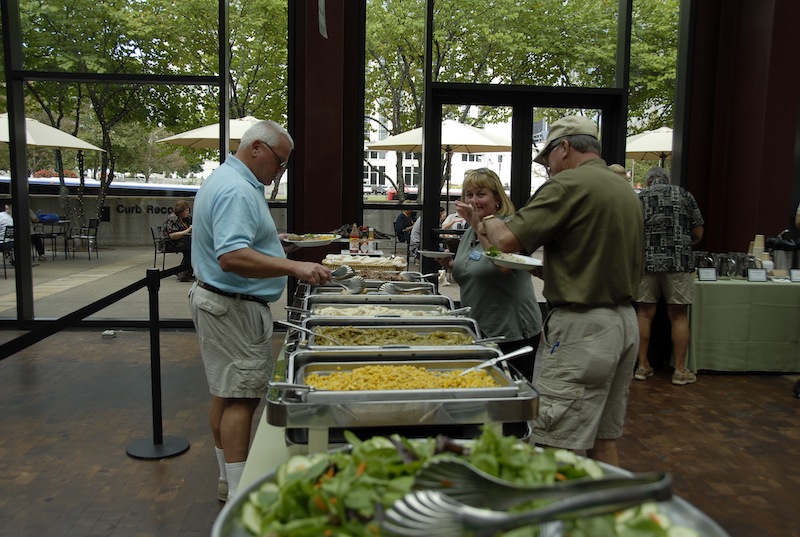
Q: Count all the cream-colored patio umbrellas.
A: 4